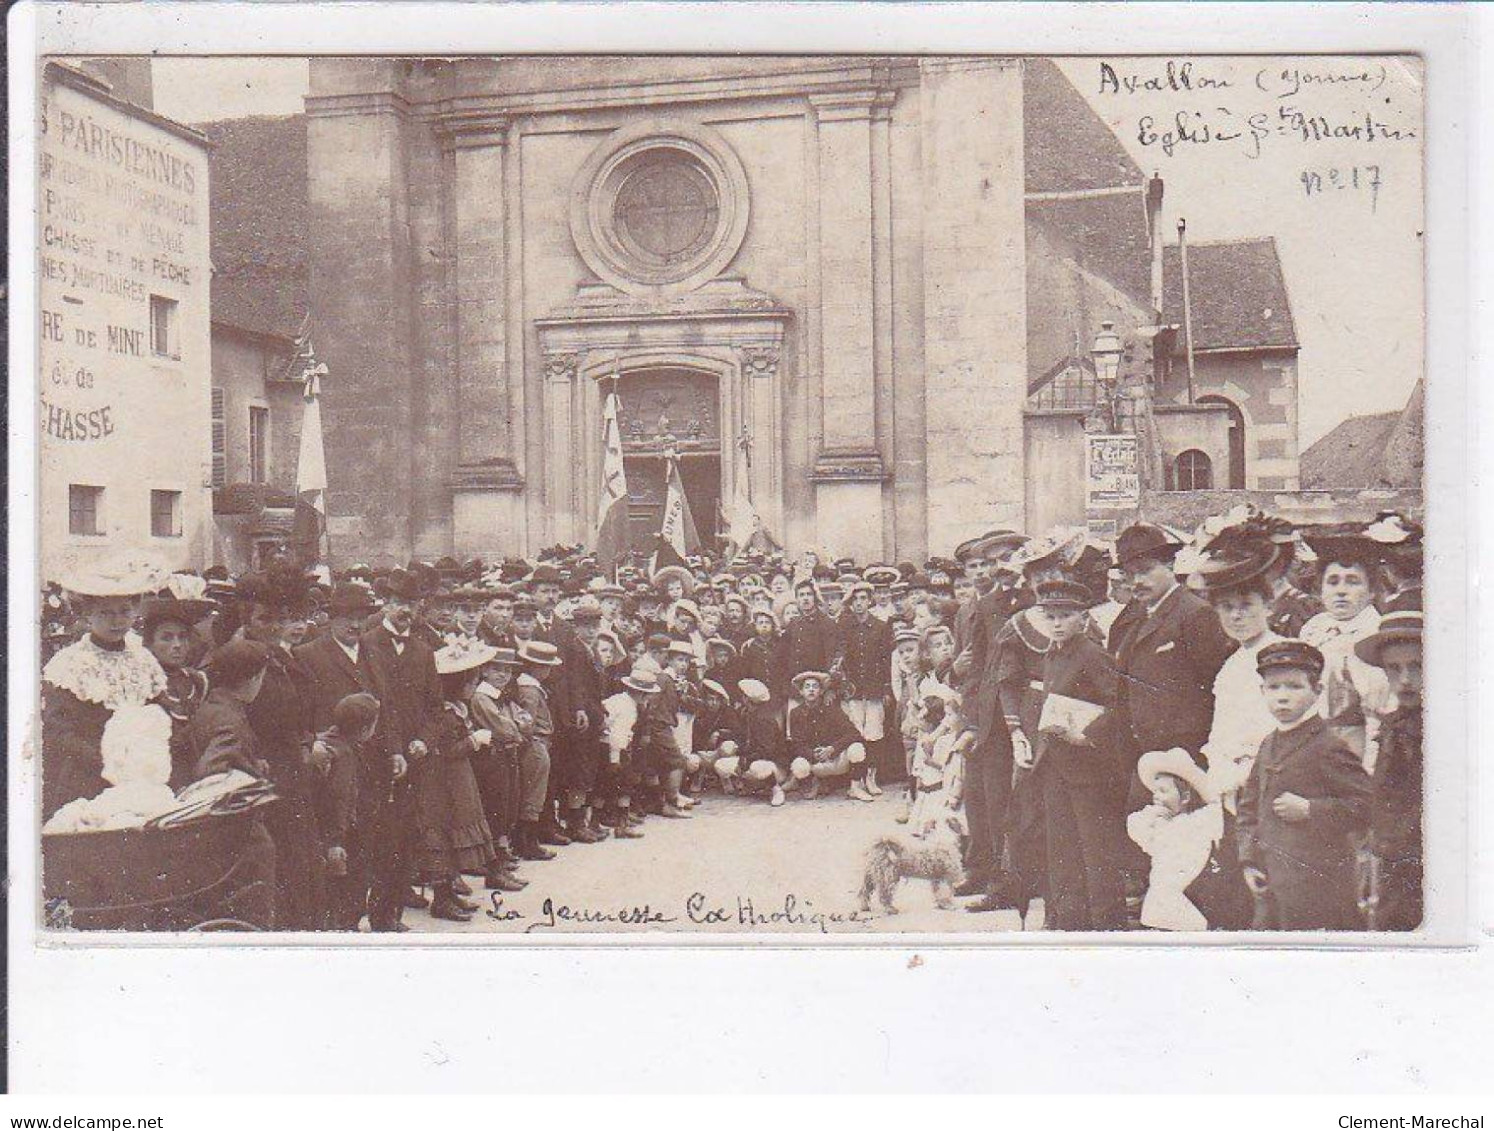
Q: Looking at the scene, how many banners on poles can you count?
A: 4